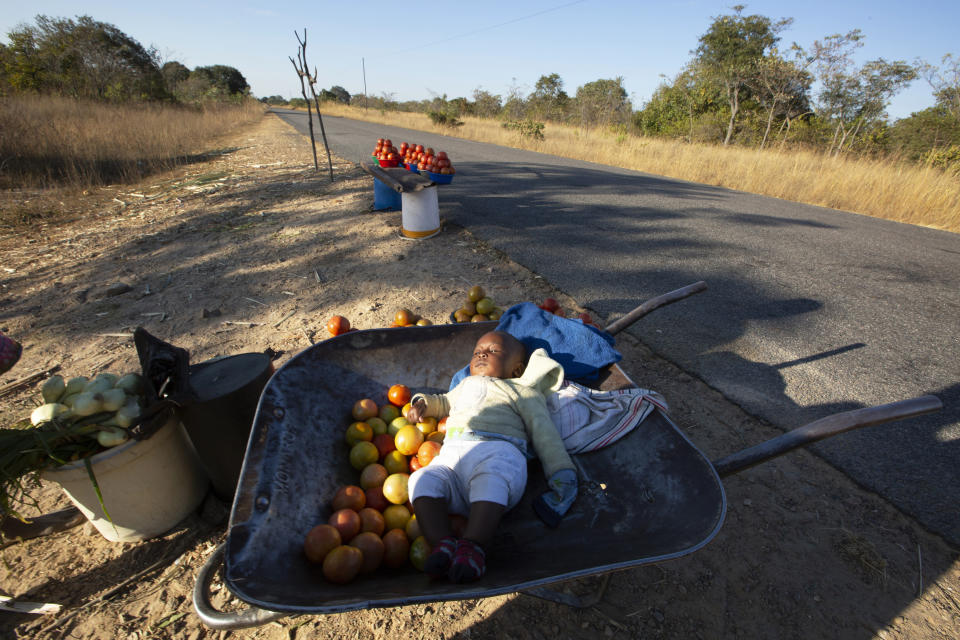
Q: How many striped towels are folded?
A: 1